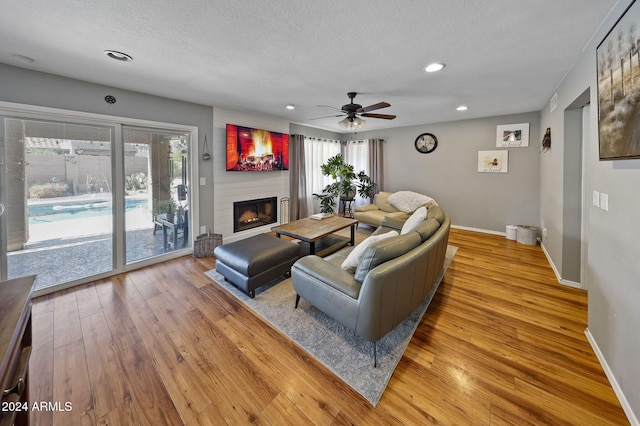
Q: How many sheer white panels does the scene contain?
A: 2